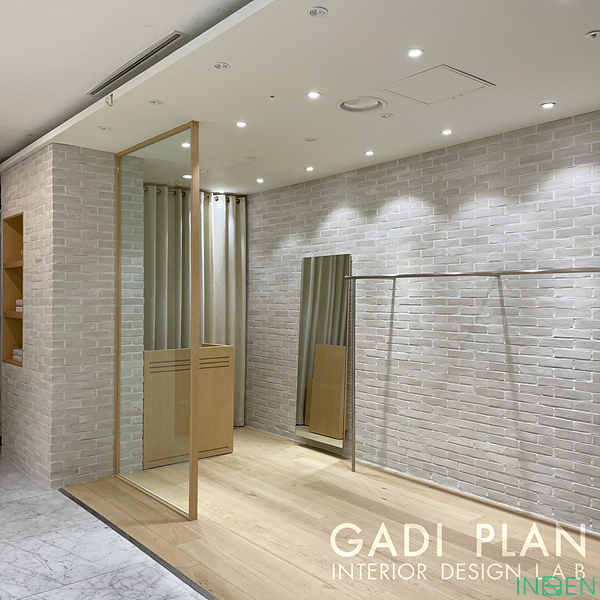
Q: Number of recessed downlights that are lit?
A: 11